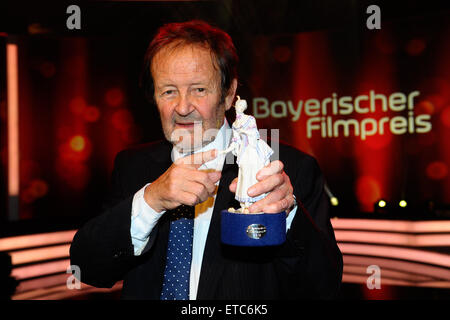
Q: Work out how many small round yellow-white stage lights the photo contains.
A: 3